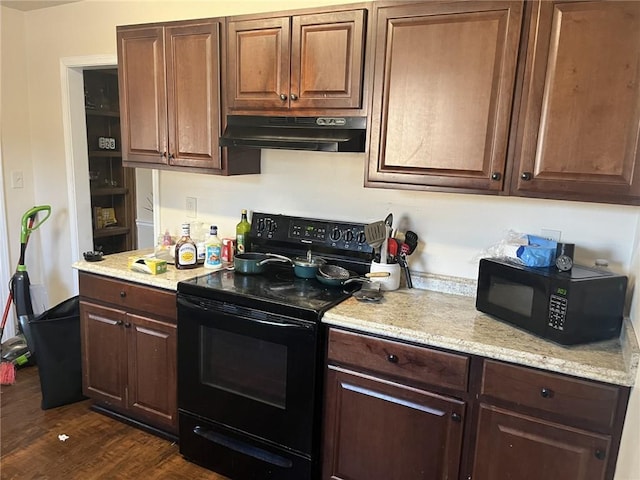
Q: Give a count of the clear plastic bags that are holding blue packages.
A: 1